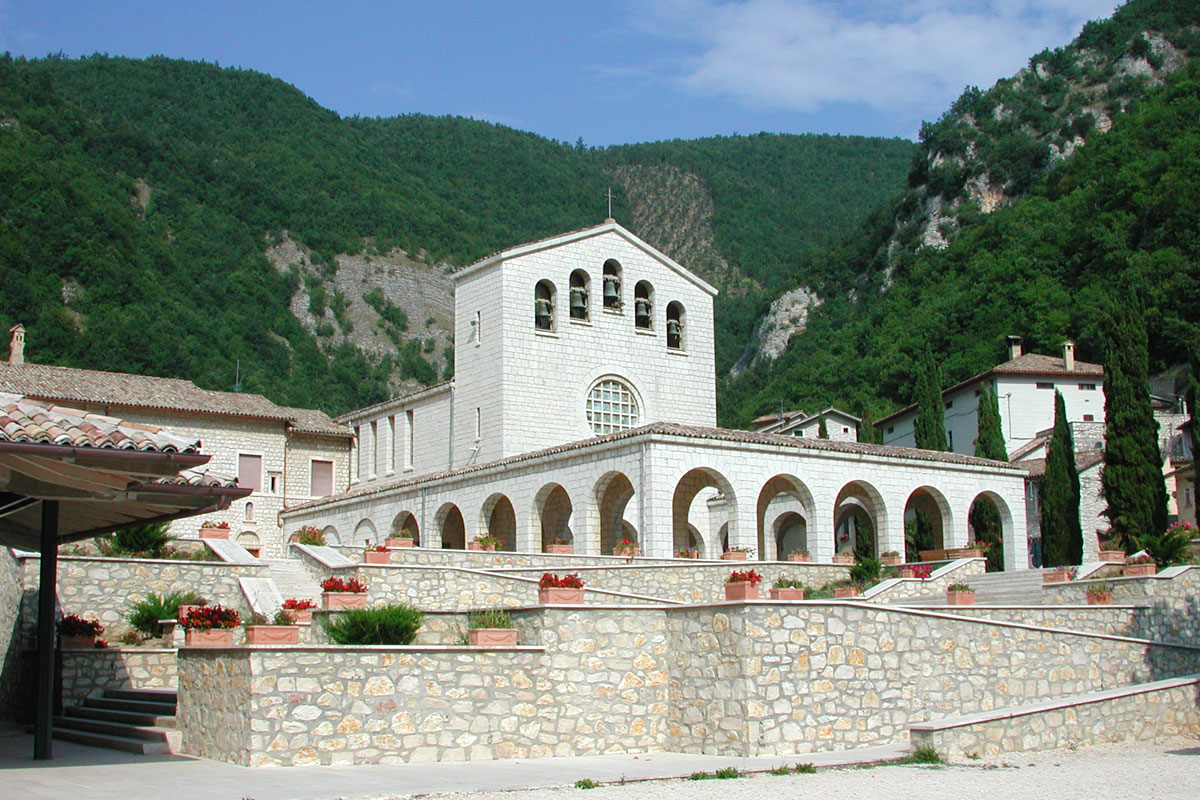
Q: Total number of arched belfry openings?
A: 5